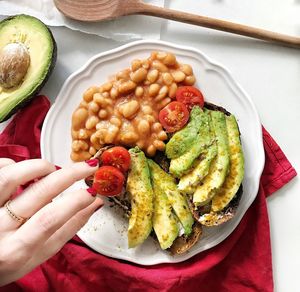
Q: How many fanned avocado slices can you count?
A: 8